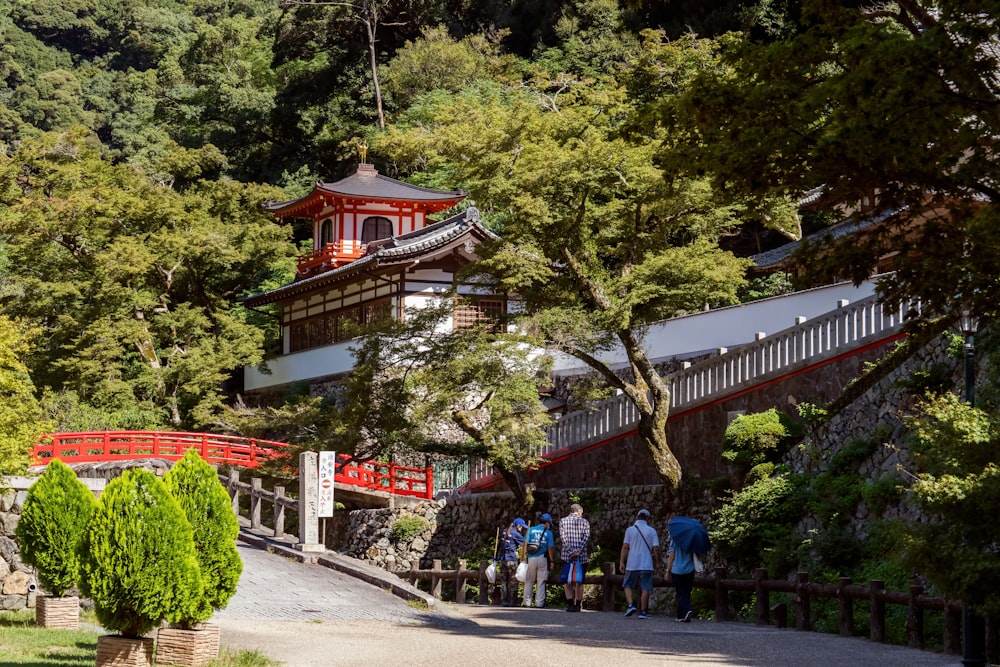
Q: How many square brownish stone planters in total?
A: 3